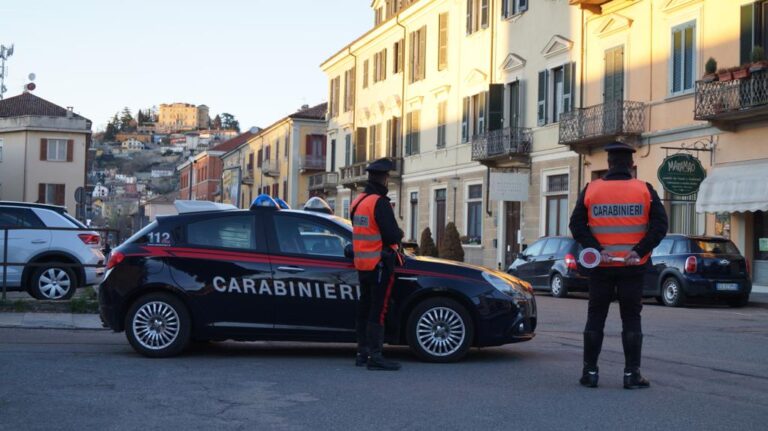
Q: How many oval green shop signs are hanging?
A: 1